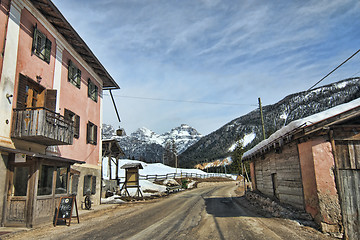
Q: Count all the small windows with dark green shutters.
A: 3